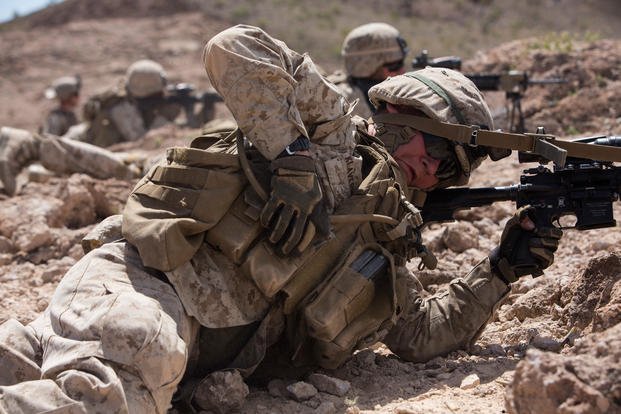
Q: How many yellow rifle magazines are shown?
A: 0